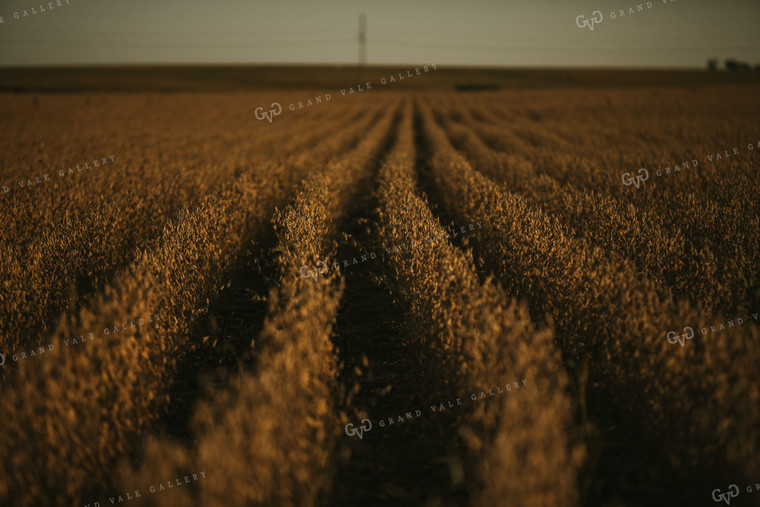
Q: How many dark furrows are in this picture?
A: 3